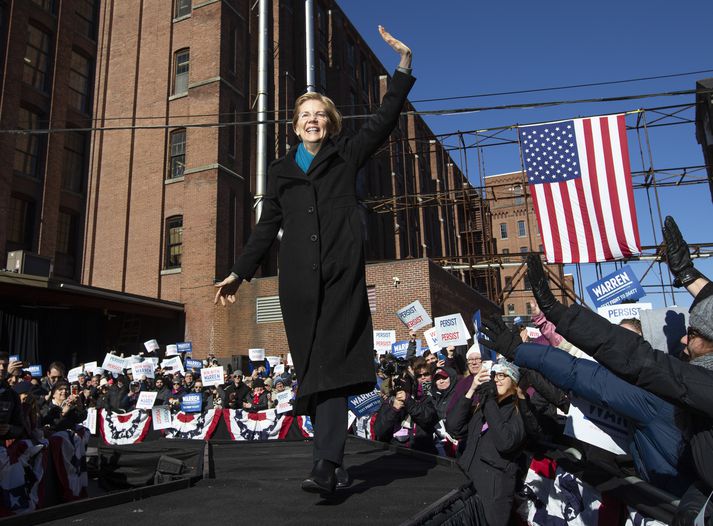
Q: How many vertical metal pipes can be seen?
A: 2